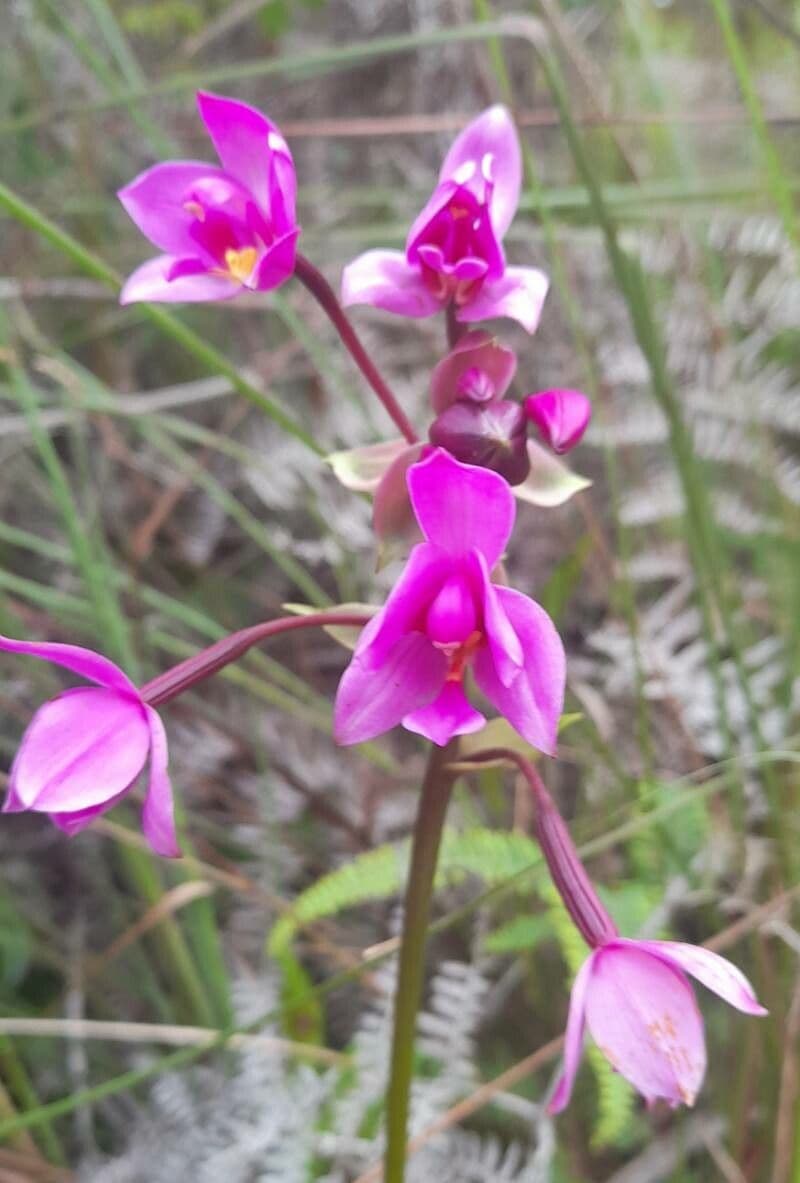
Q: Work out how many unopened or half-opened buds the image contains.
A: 3